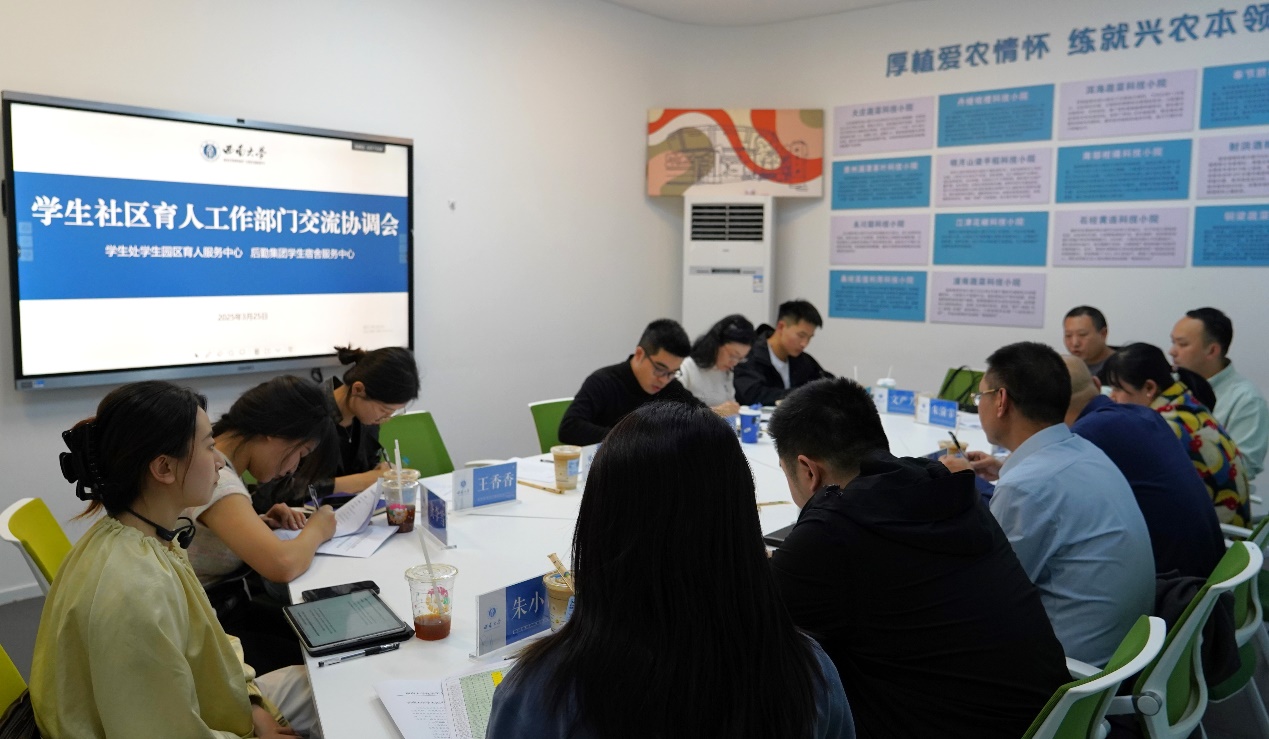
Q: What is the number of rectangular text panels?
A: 14